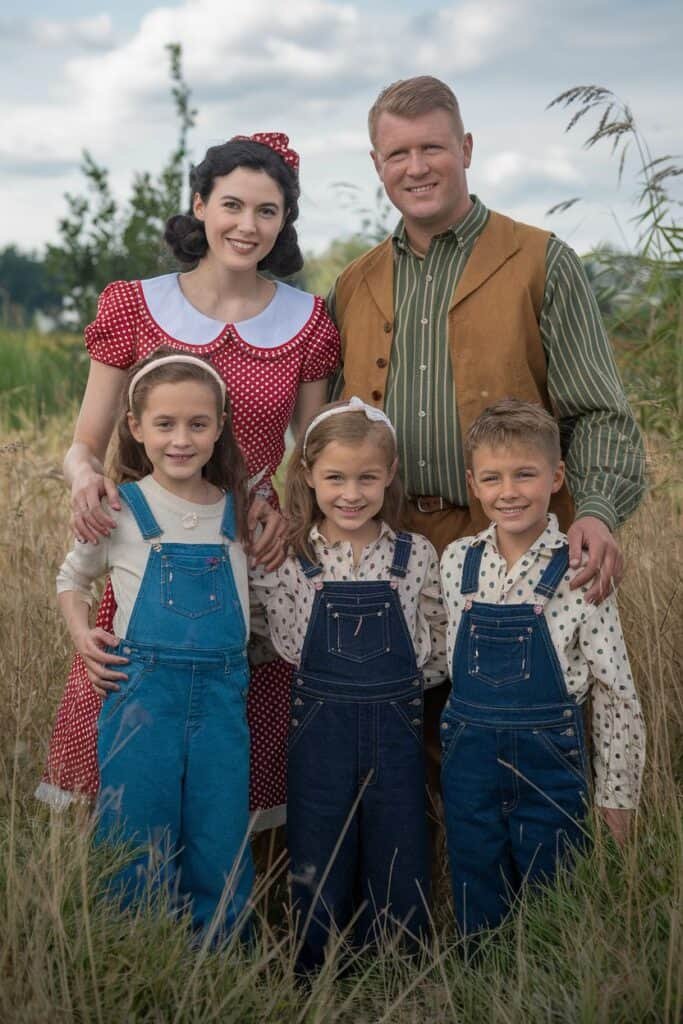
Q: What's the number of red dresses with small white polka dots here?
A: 1